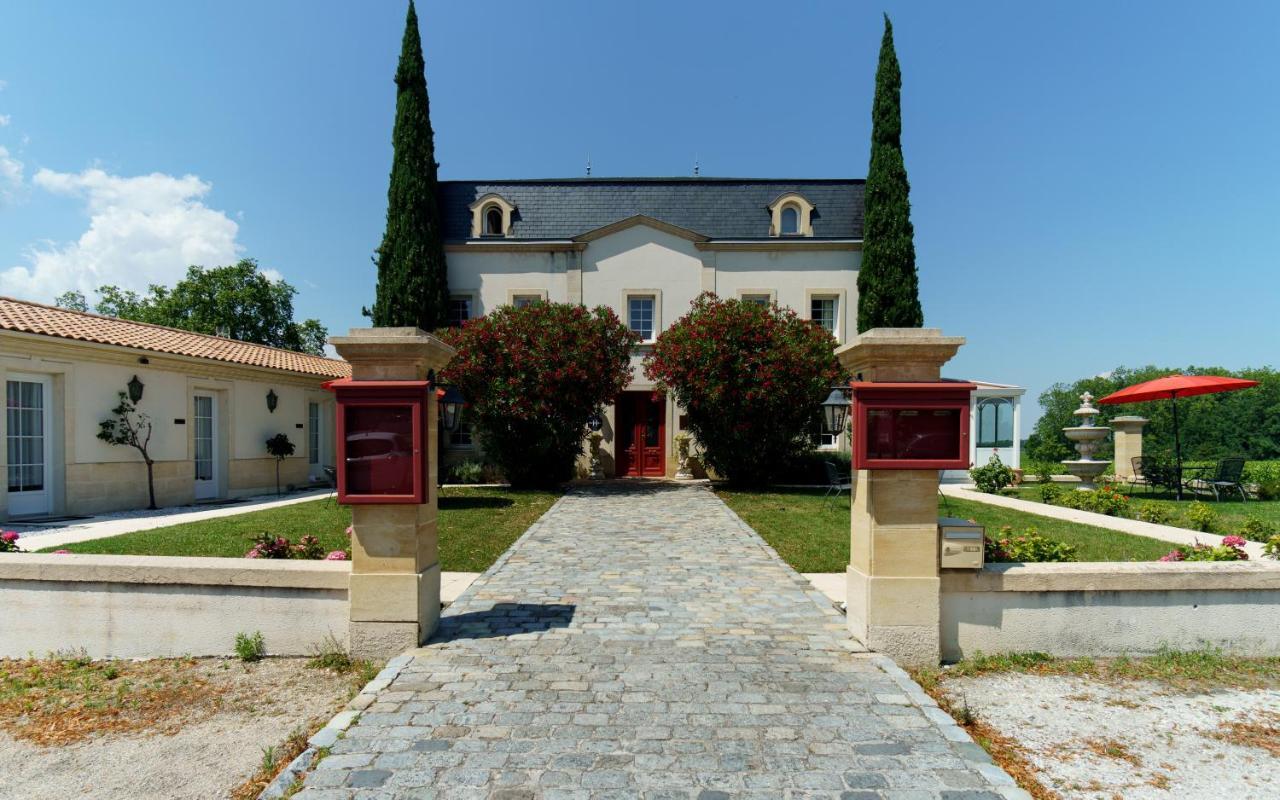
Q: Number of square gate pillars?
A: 2